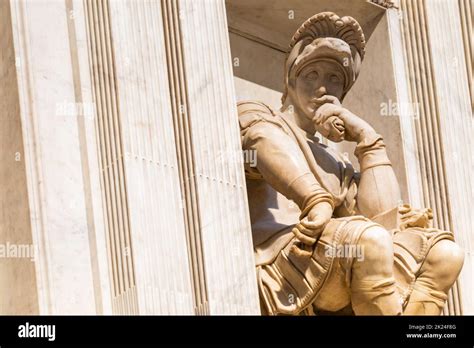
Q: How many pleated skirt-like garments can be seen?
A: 1